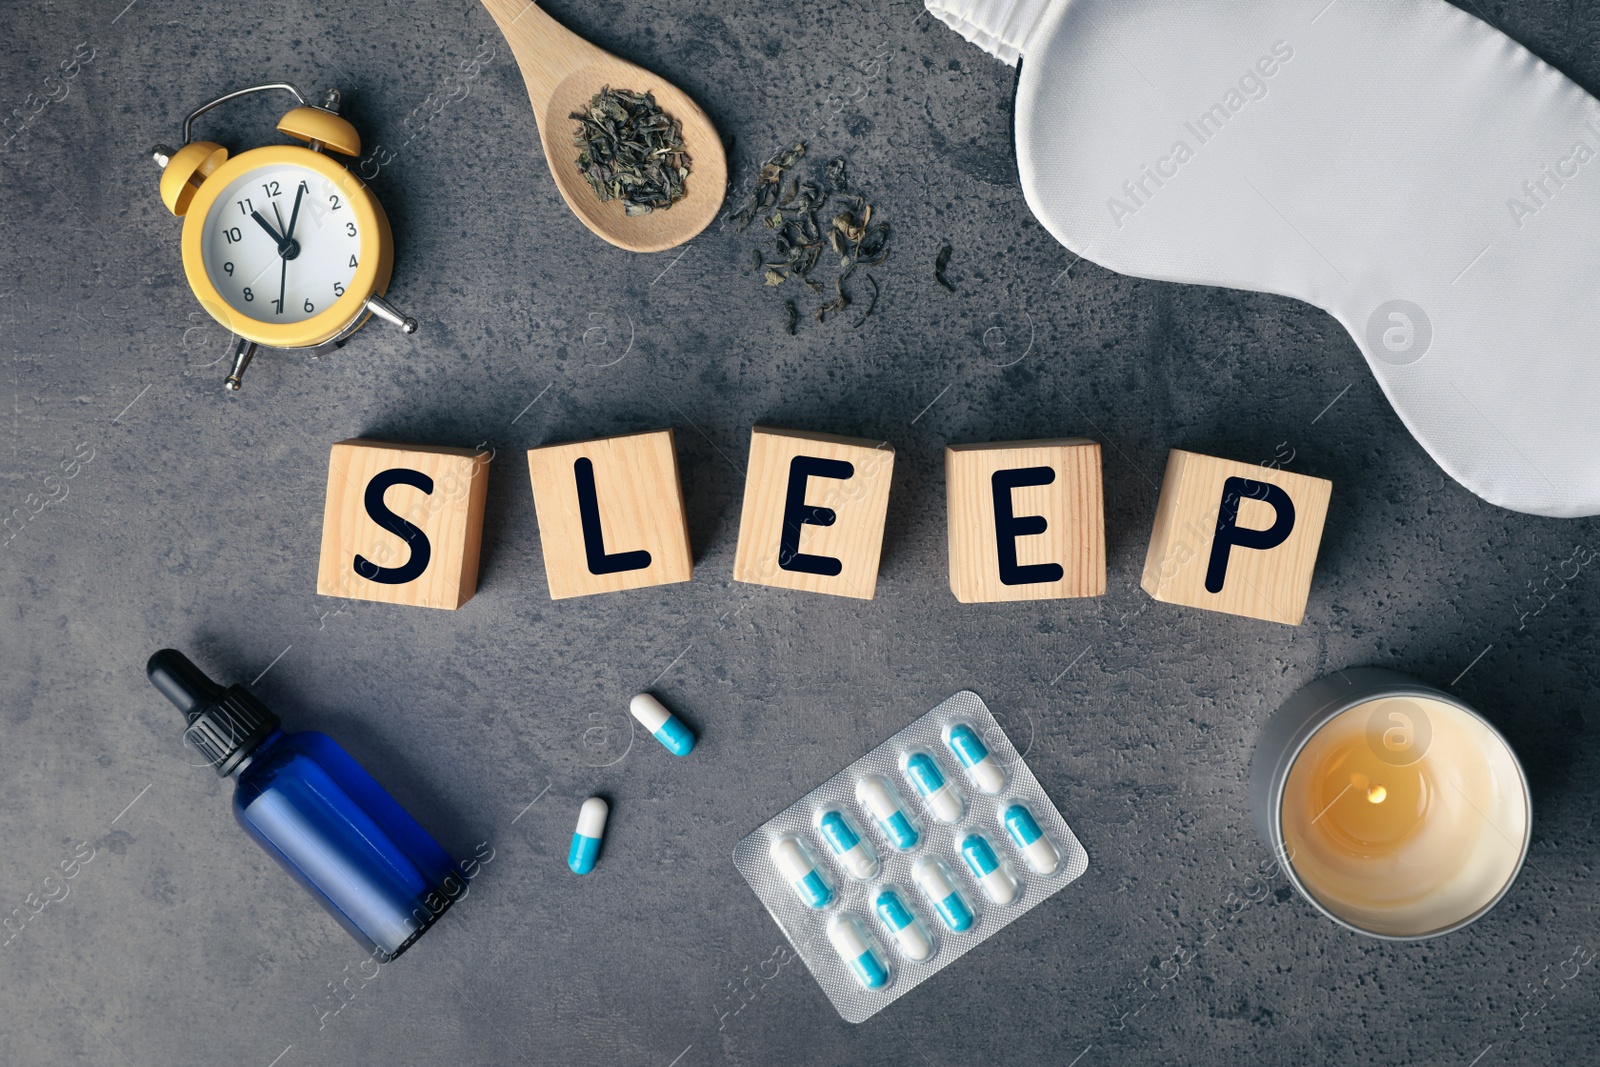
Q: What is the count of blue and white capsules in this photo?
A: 12